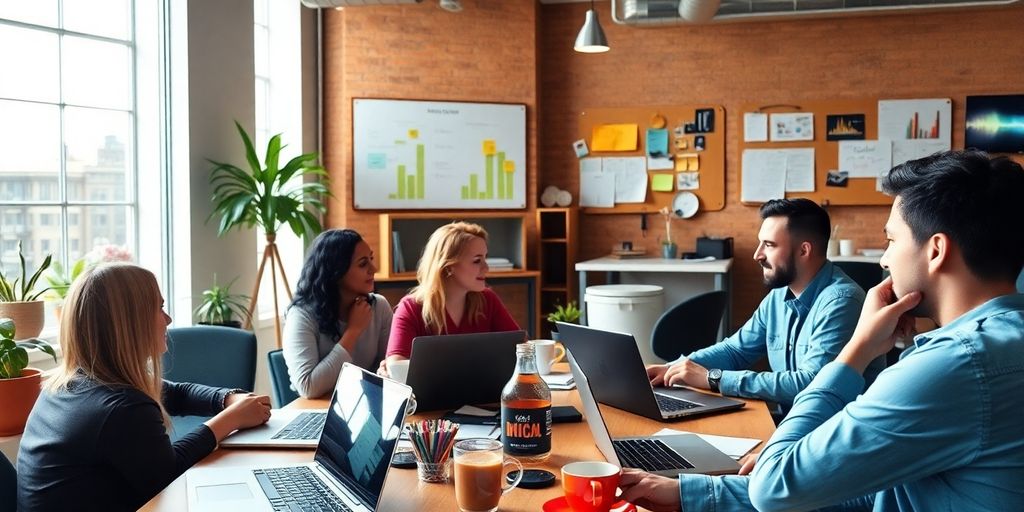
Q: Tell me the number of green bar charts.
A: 2